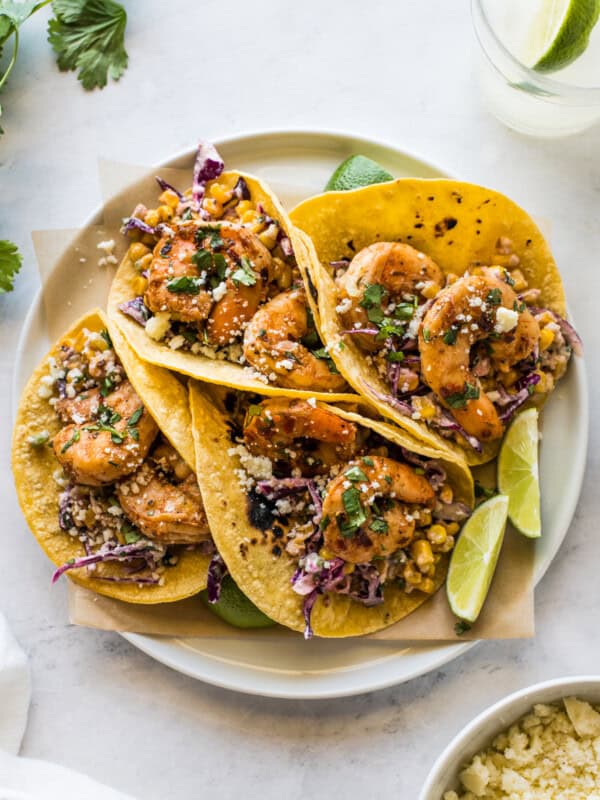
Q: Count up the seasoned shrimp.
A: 8